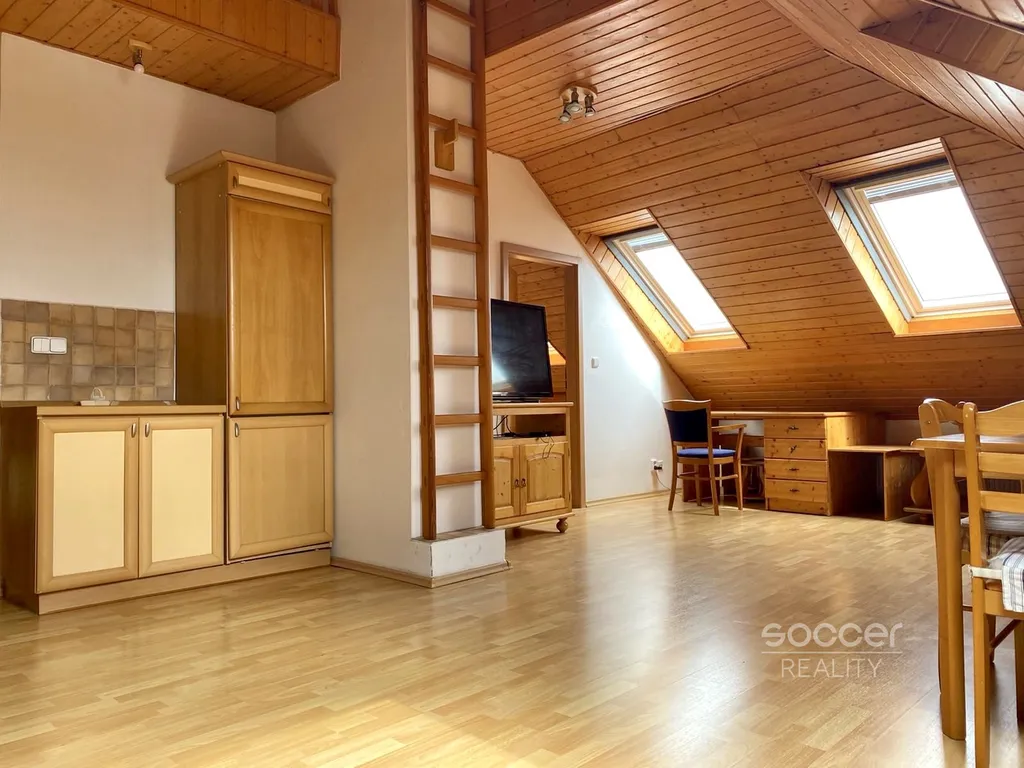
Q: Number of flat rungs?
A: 9